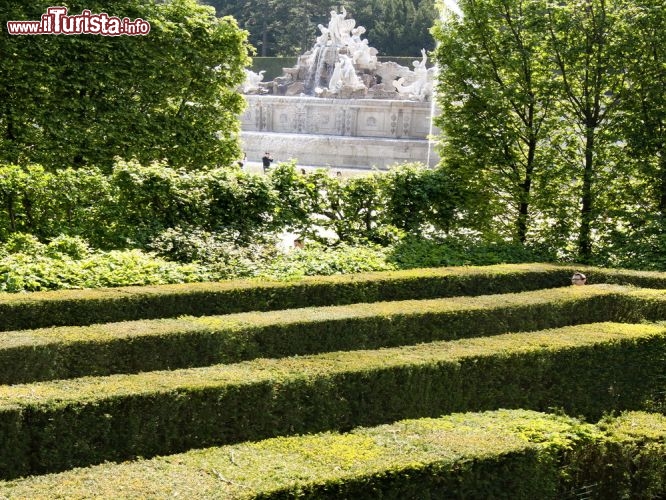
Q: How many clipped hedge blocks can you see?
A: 4